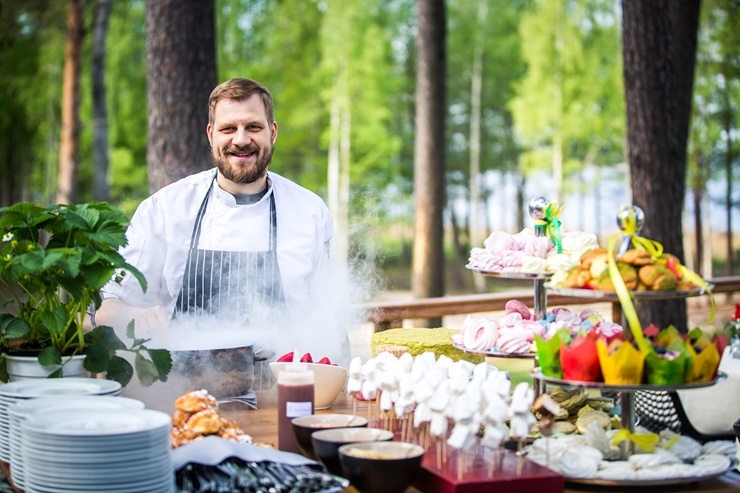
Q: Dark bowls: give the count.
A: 3